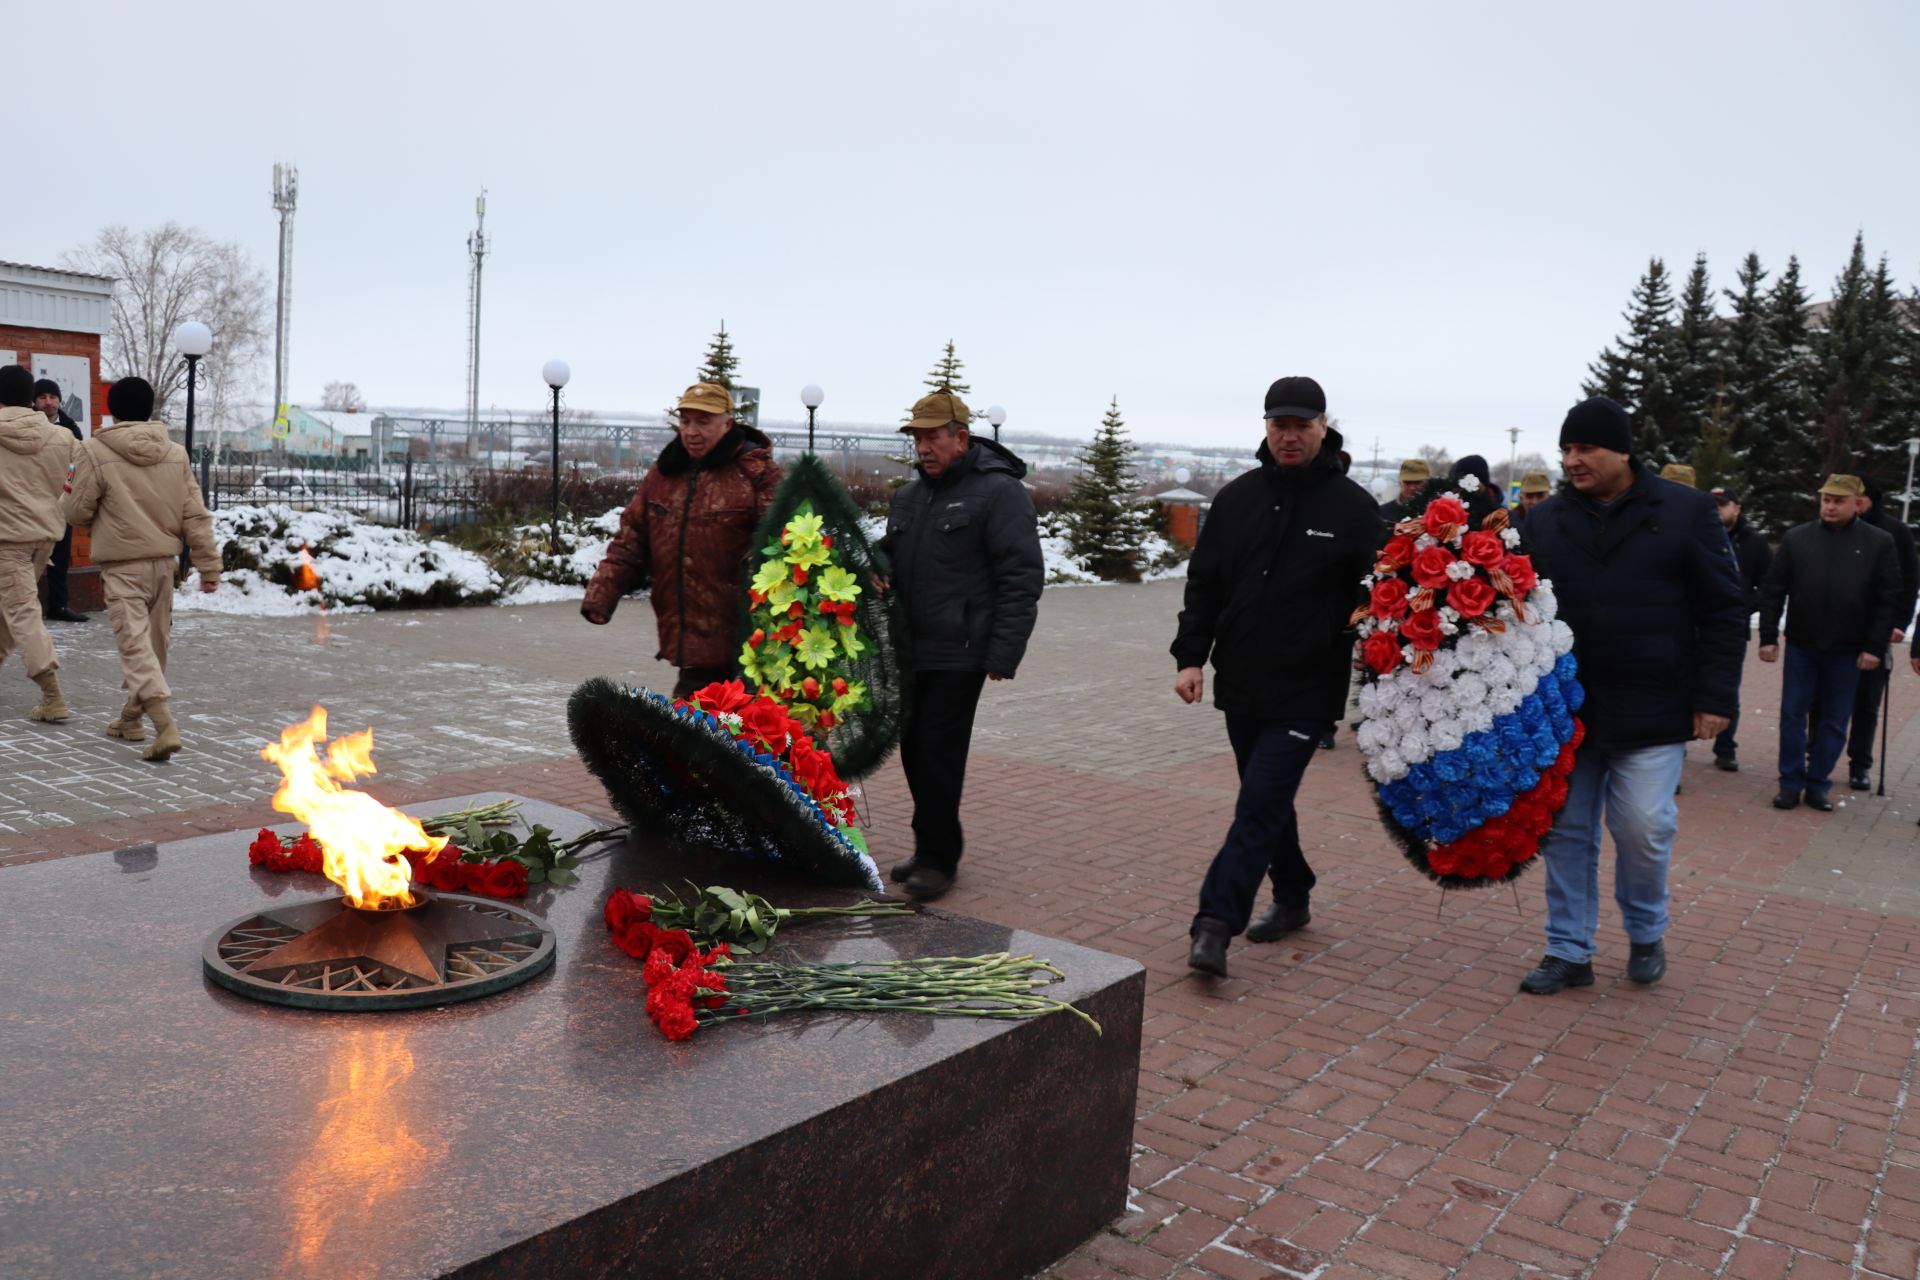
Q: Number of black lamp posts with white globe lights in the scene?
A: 4